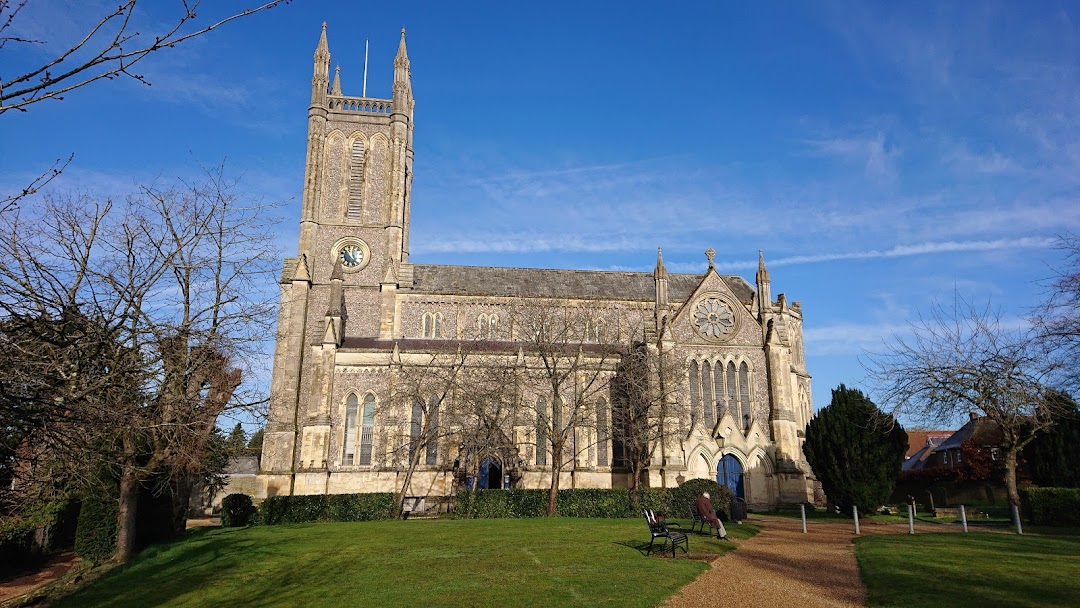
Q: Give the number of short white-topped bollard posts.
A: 5